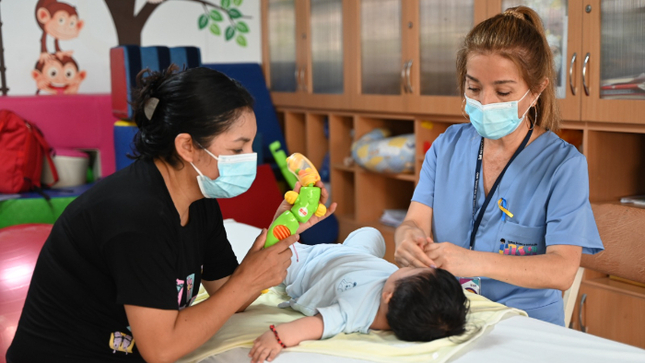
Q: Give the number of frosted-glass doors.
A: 6